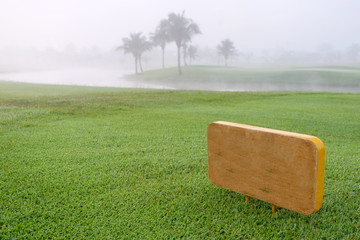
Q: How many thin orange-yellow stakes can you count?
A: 2